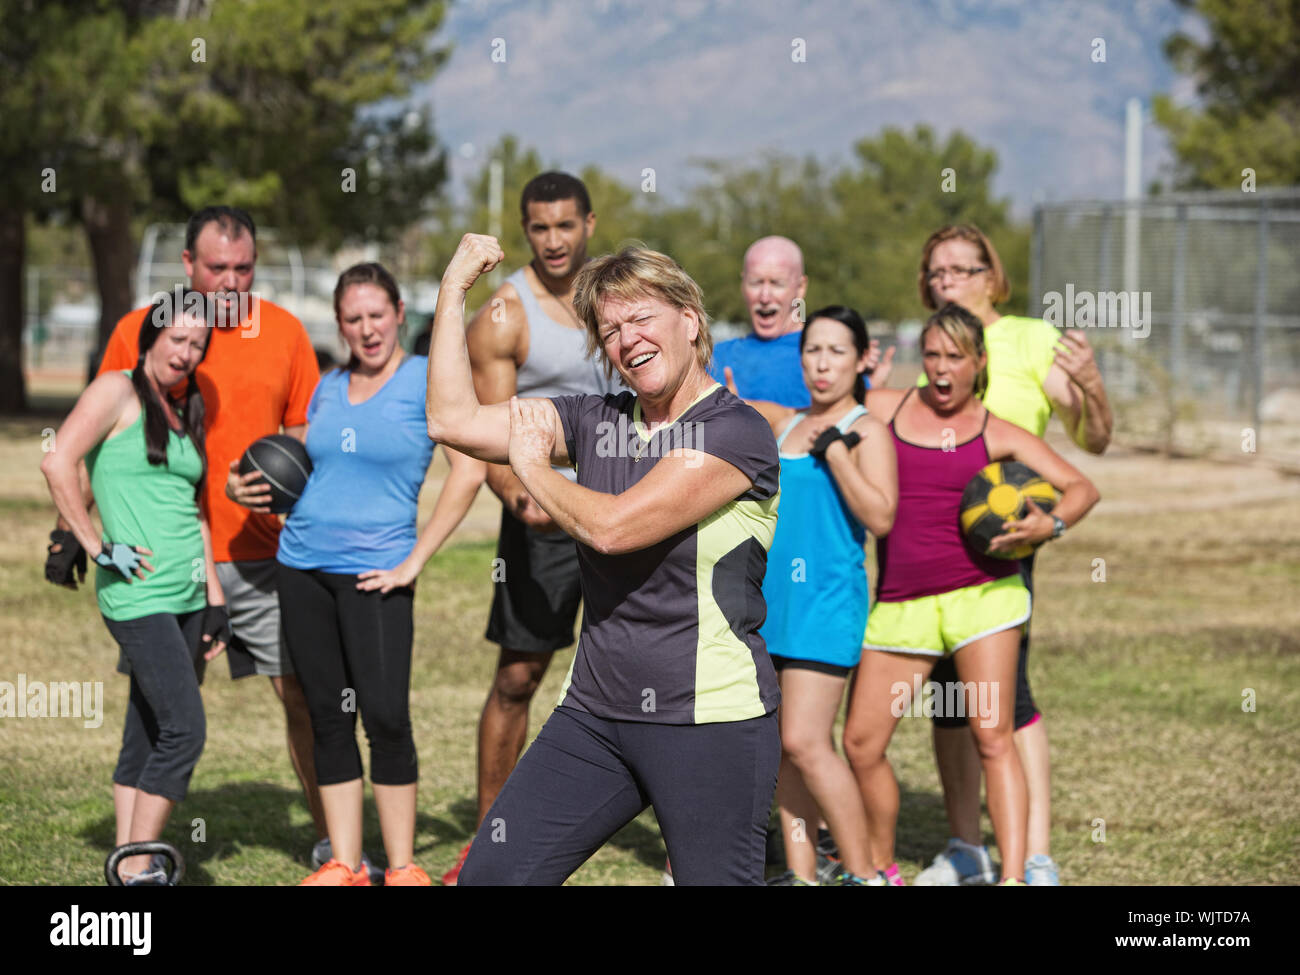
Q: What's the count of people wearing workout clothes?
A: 9